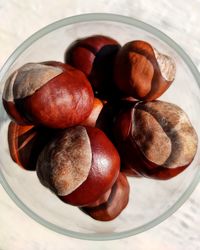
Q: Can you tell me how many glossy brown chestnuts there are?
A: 8